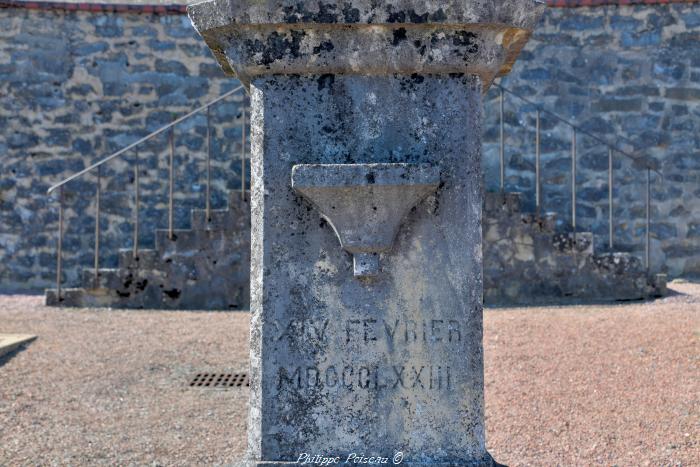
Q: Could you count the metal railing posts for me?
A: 11